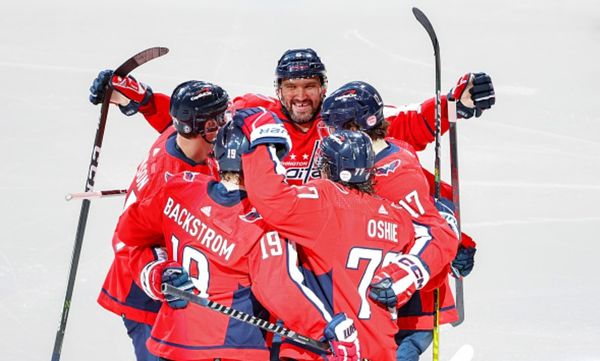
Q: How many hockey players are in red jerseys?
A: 5